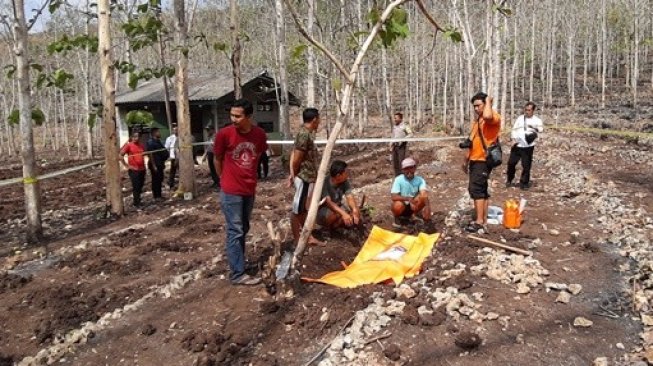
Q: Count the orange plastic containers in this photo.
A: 1